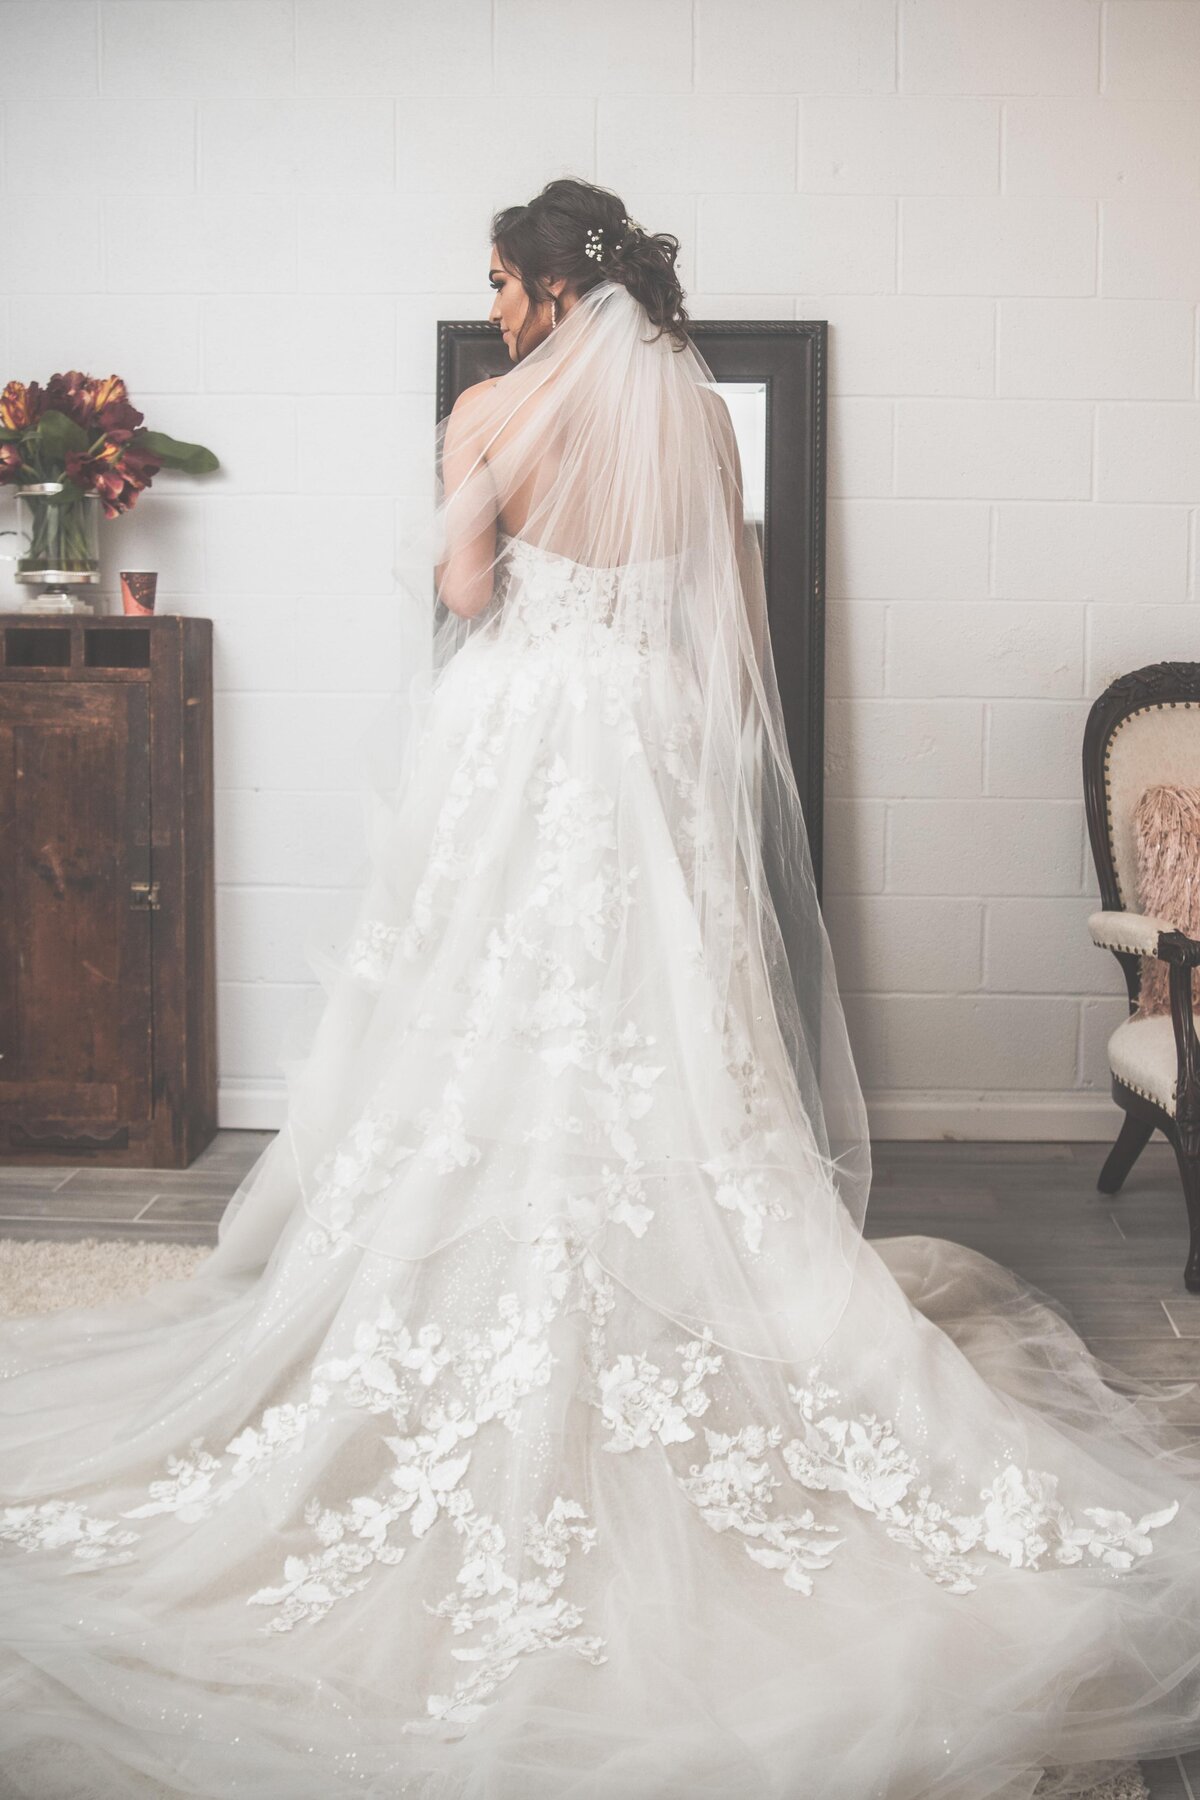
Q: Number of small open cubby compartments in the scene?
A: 2